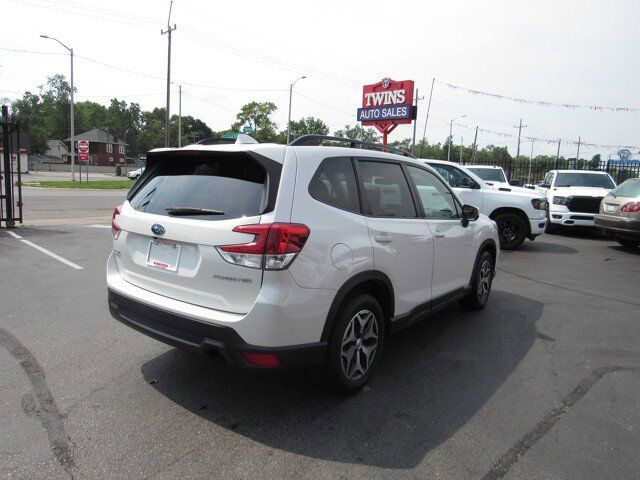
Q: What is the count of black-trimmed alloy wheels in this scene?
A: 2